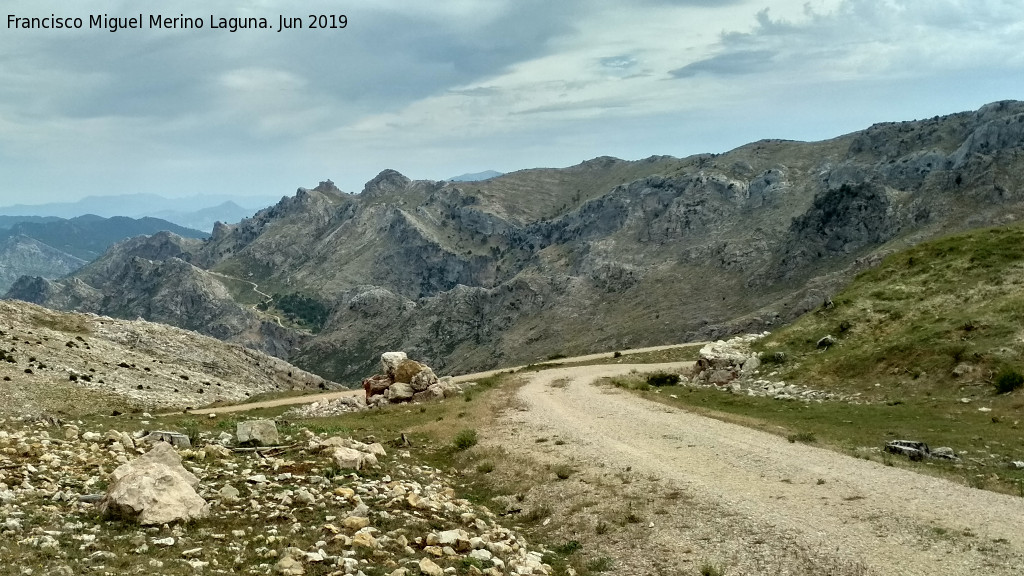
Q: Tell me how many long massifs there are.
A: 1